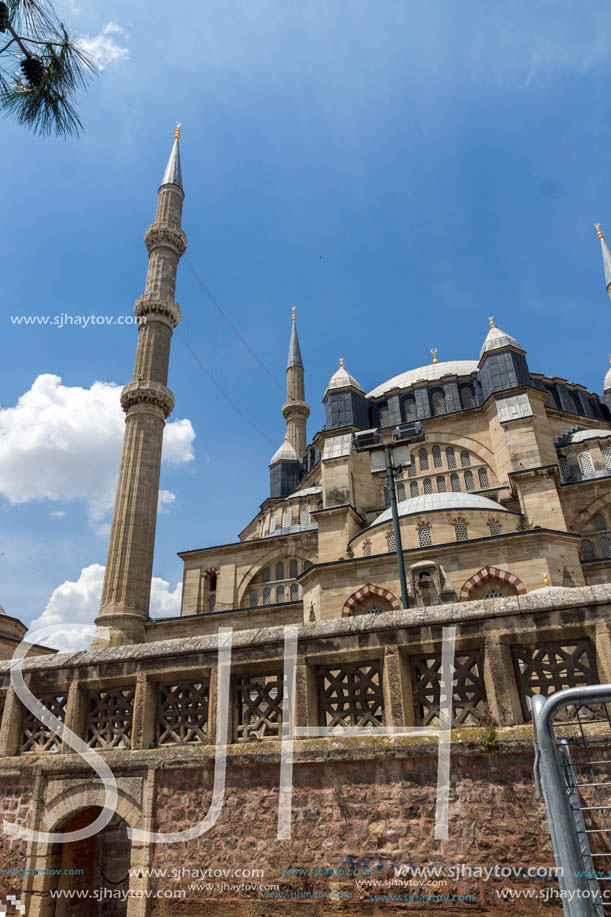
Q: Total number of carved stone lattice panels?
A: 7